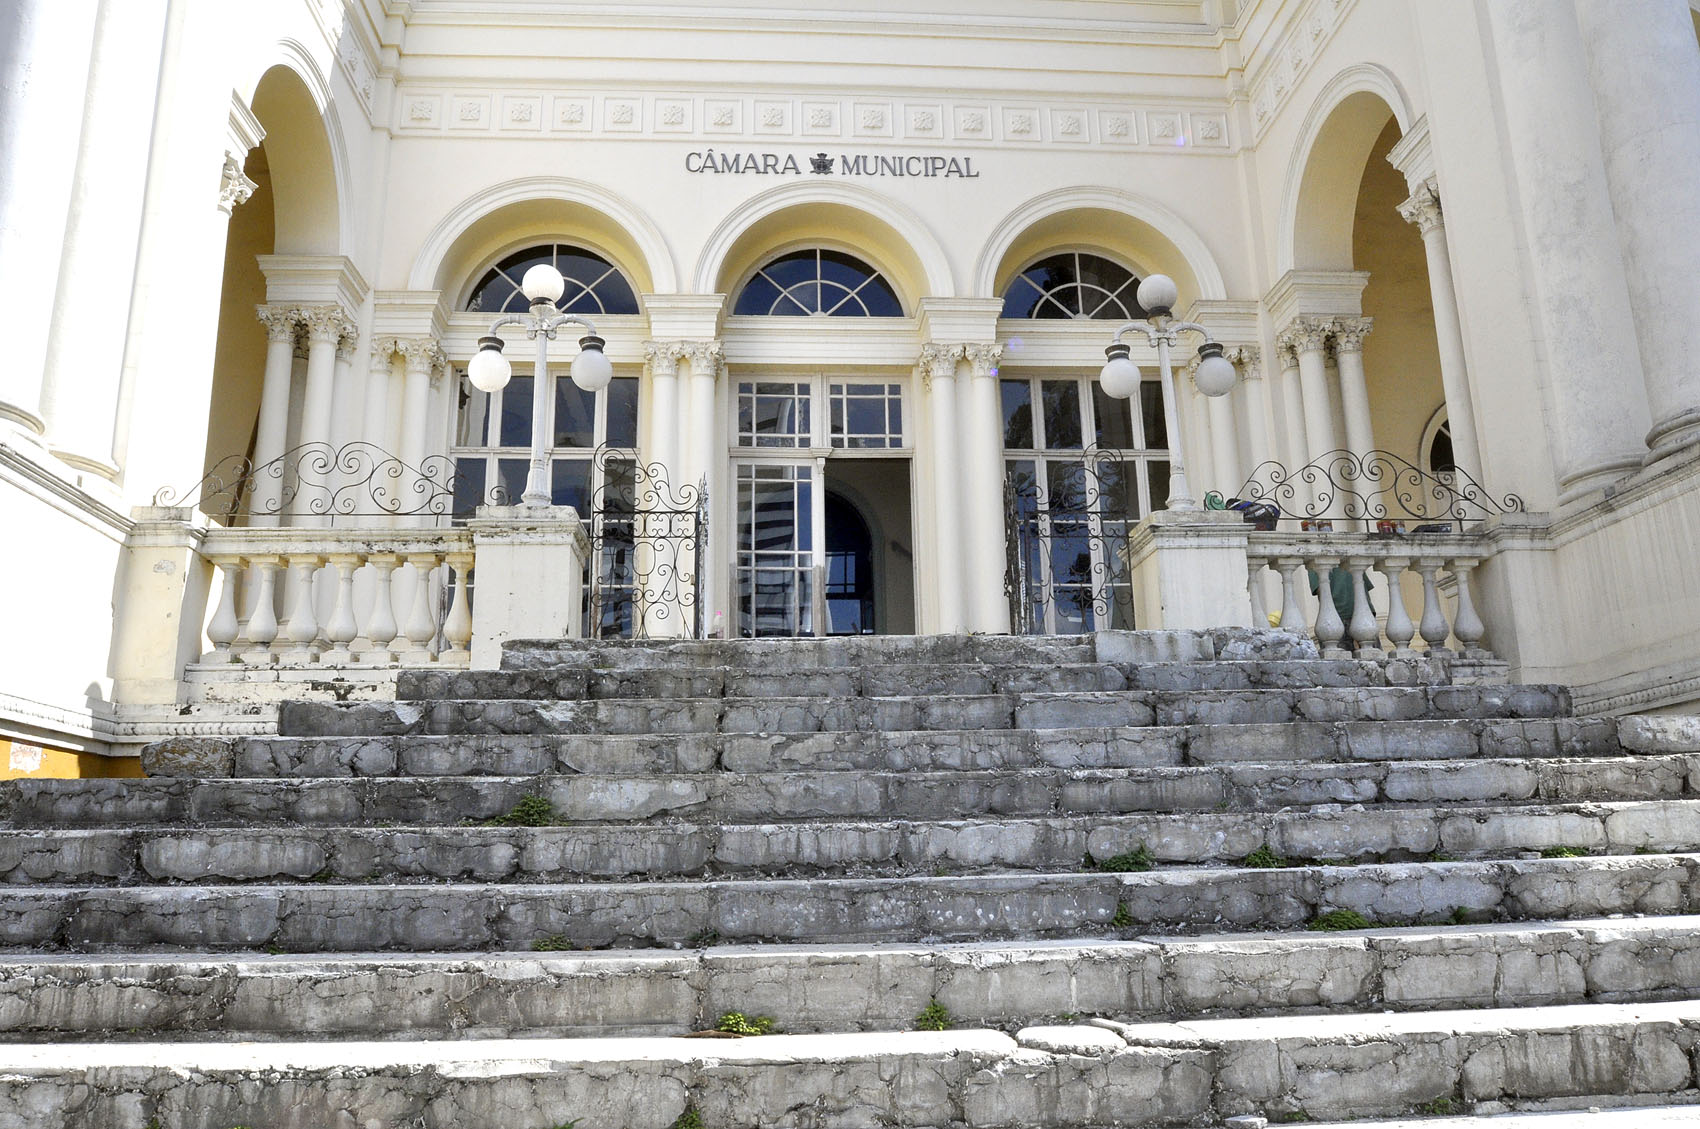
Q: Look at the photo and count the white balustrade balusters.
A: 14